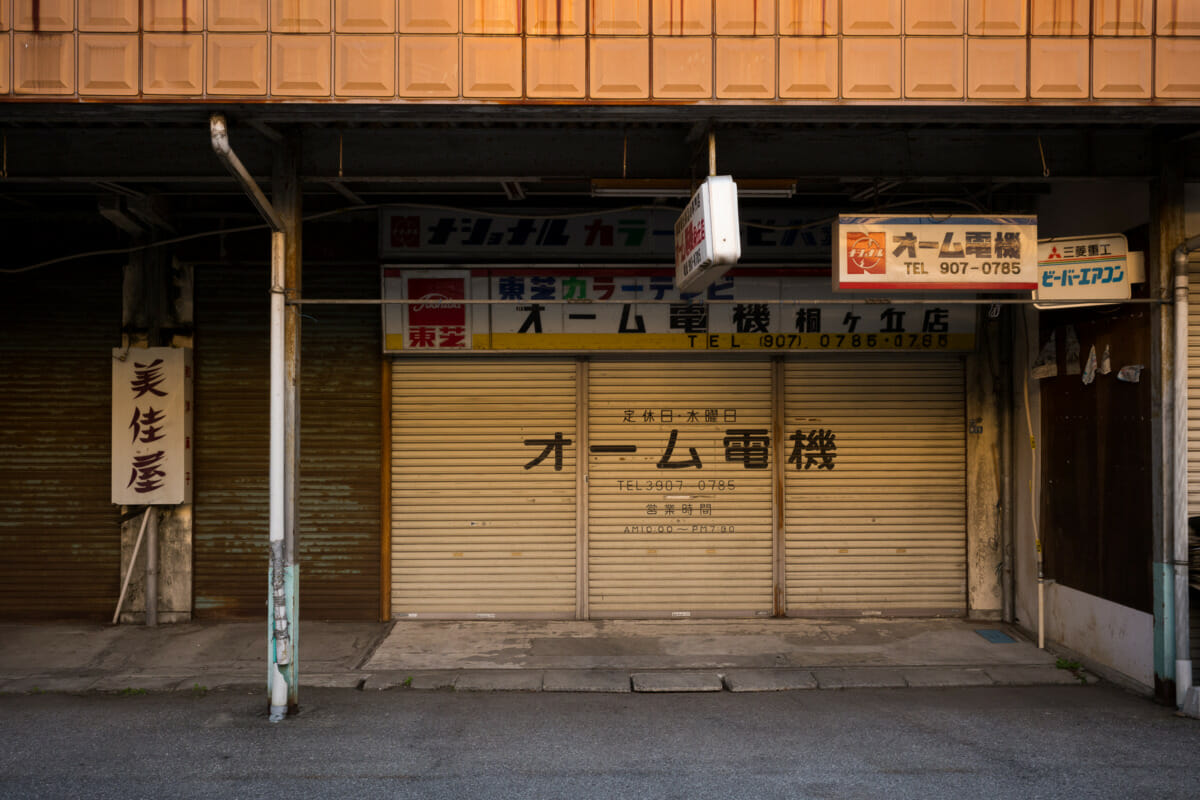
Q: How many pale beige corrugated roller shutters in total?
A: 3